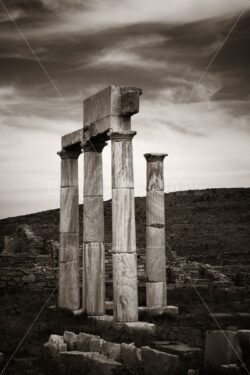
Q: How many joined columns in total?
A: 3